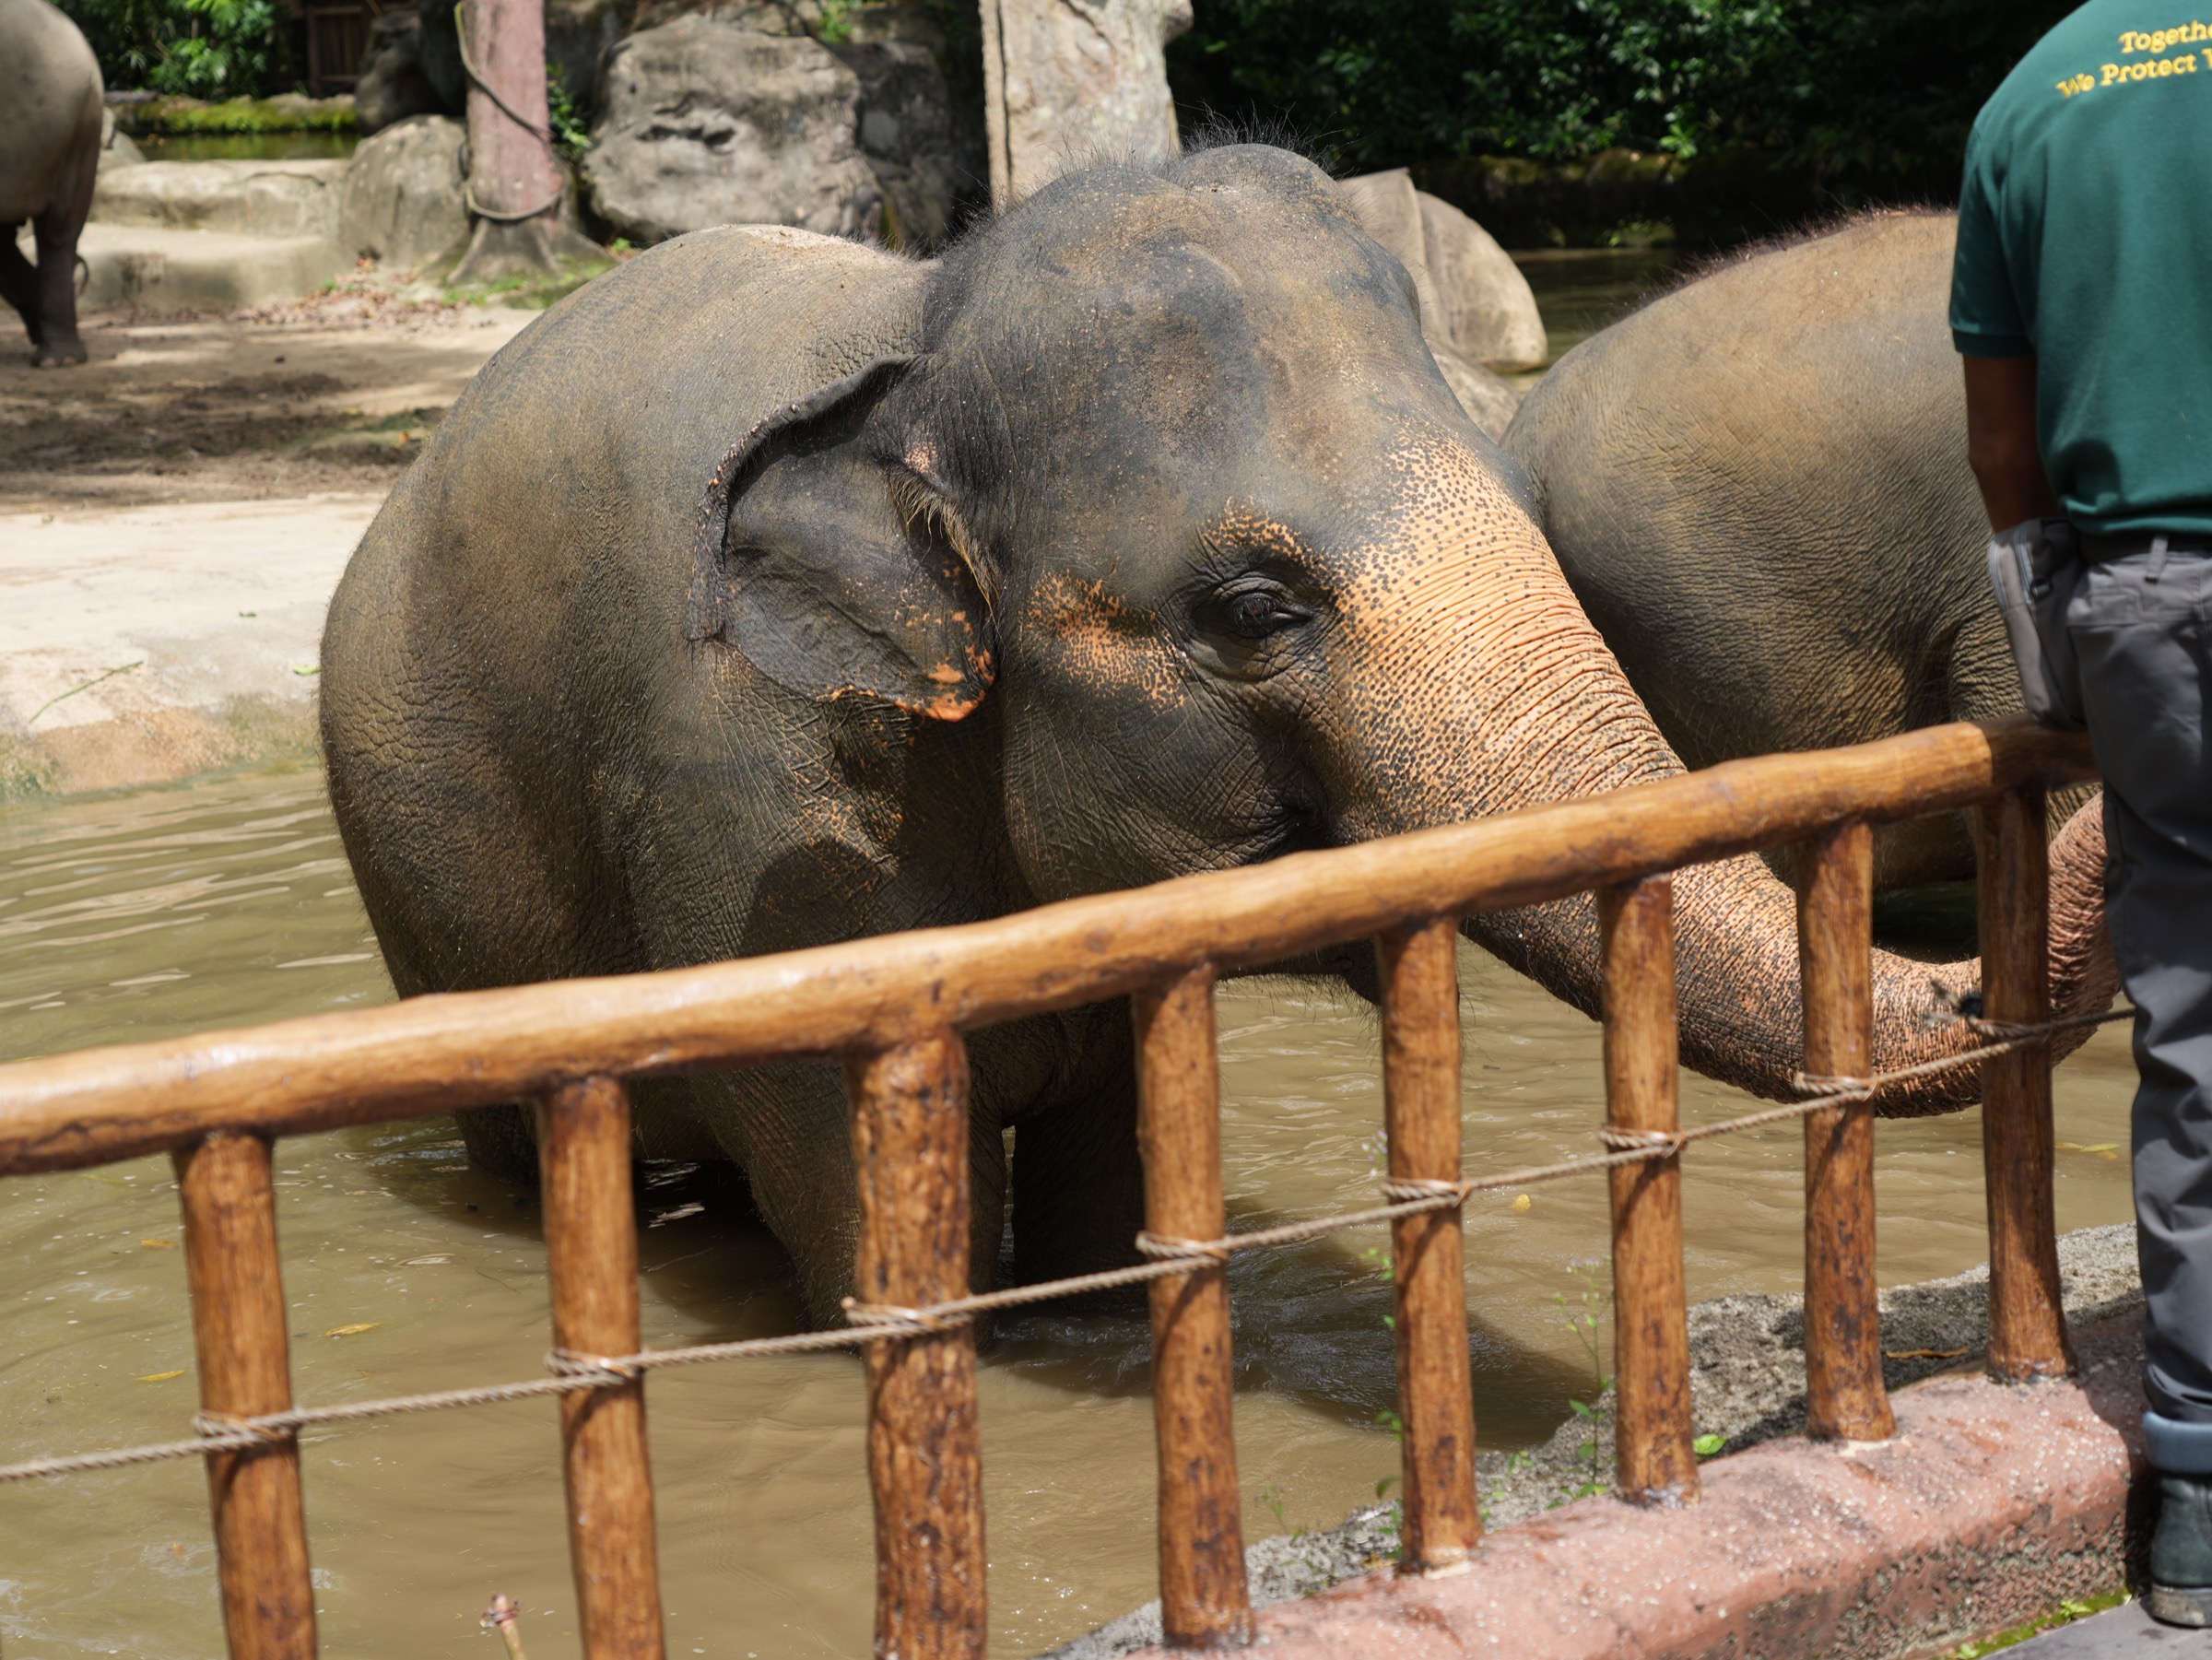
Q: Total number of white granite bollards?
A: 0